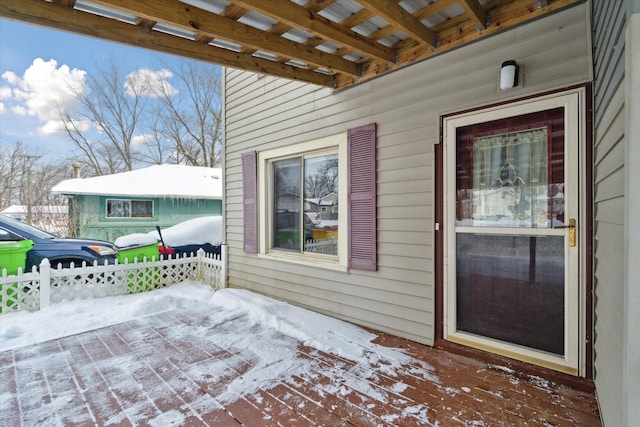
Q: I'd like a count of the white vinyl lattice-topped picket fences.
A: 1